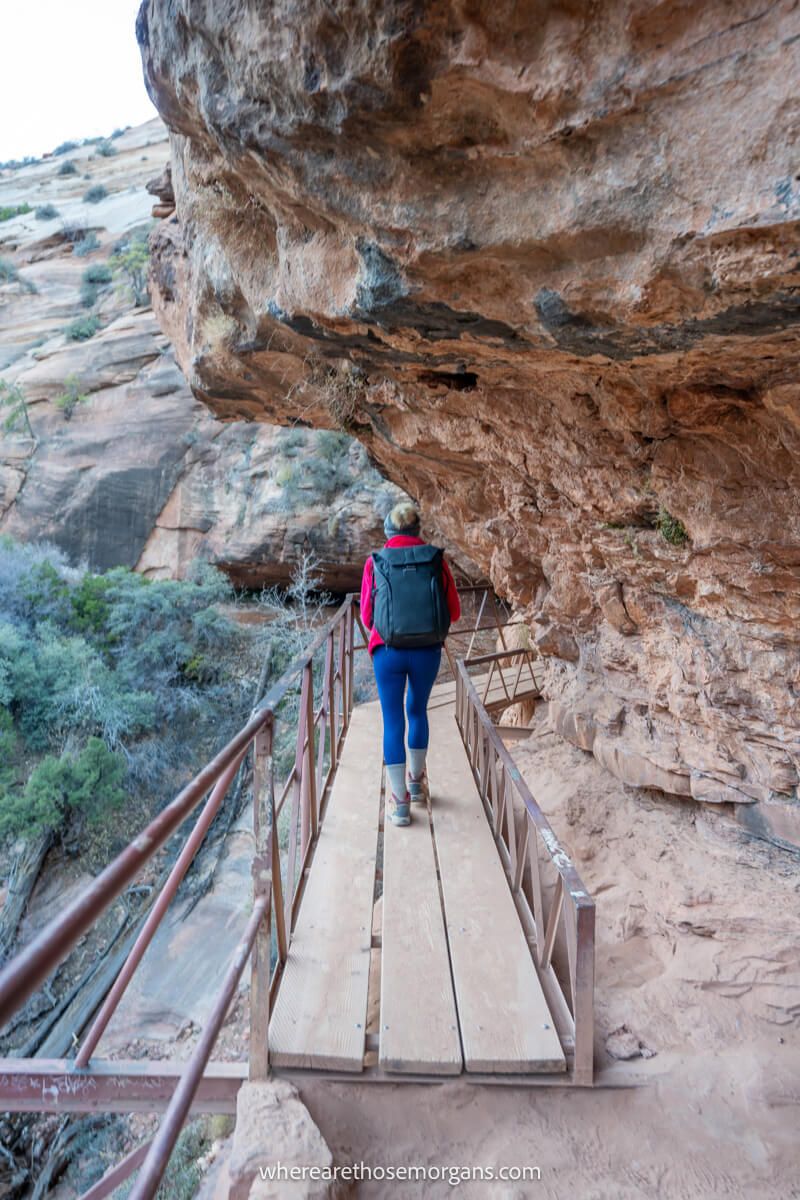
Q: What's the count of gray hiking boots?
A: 2